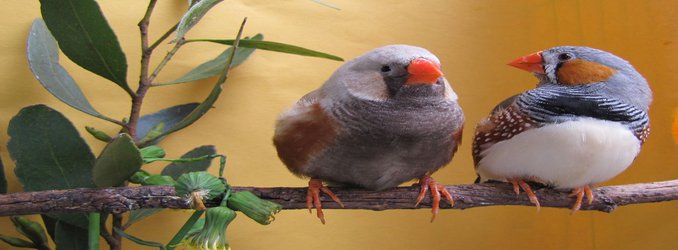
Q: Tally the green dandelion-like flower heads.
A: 3